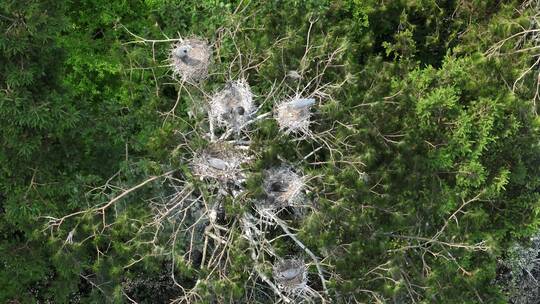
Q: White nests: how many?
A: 6